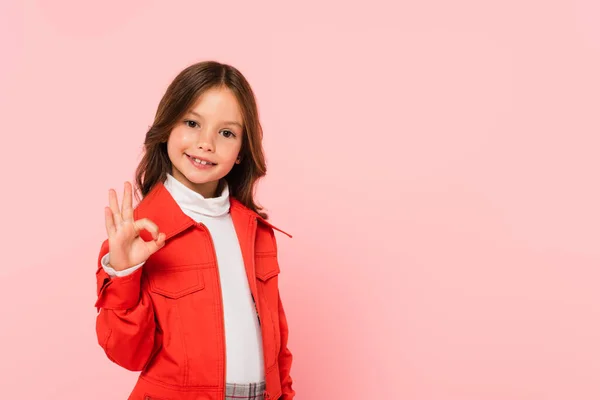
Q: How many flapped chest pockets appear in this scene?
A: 2